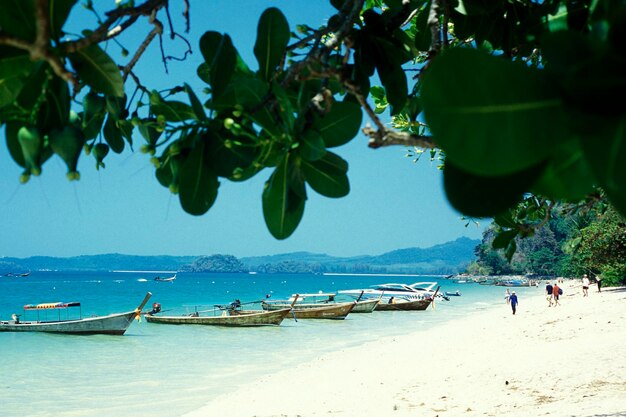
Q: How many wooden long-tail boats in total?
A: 5